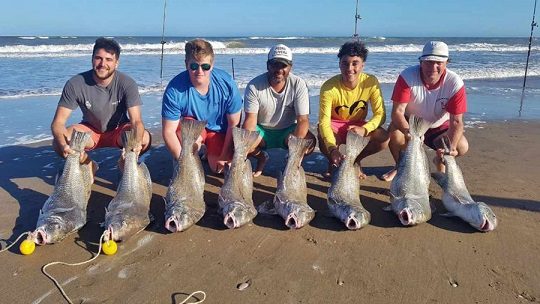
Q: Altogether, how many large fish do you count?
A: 8